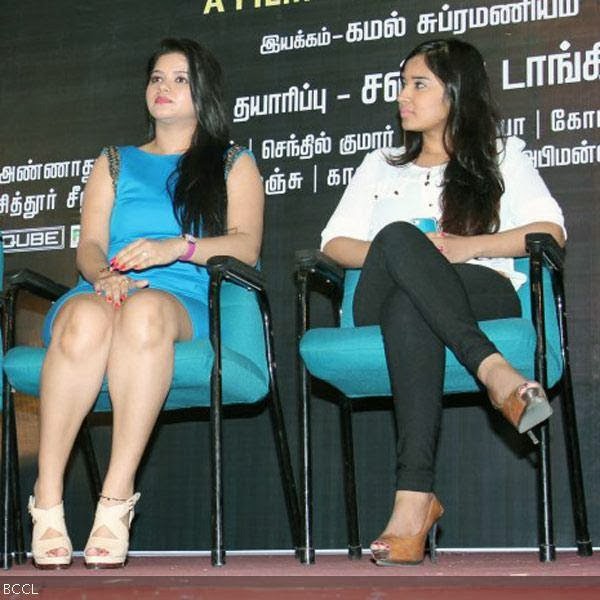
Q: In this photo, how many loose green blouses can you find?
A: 0